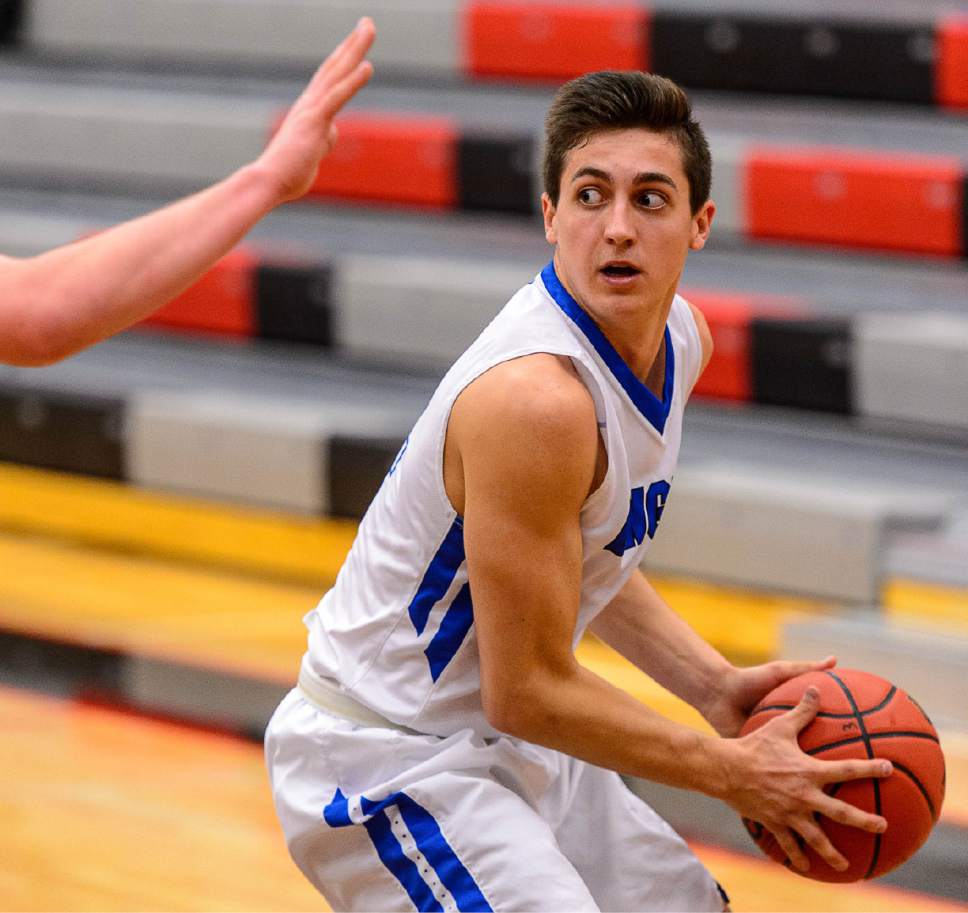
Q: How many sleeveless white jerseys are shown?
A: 1